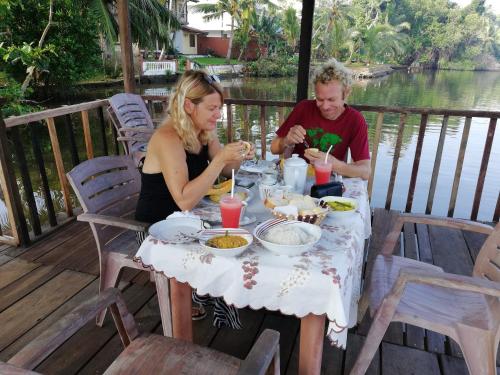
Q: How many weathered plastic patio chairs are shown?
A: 4